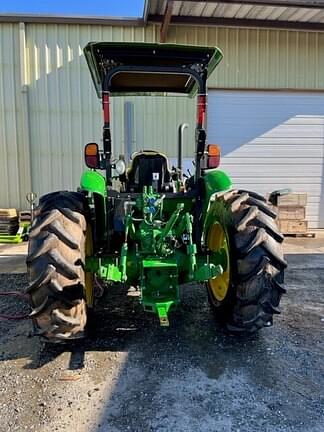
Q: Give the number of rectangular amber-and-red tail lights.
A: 2